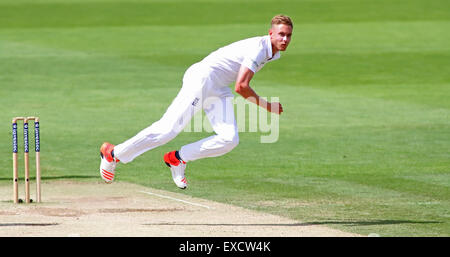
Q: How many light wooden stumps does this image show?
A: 3